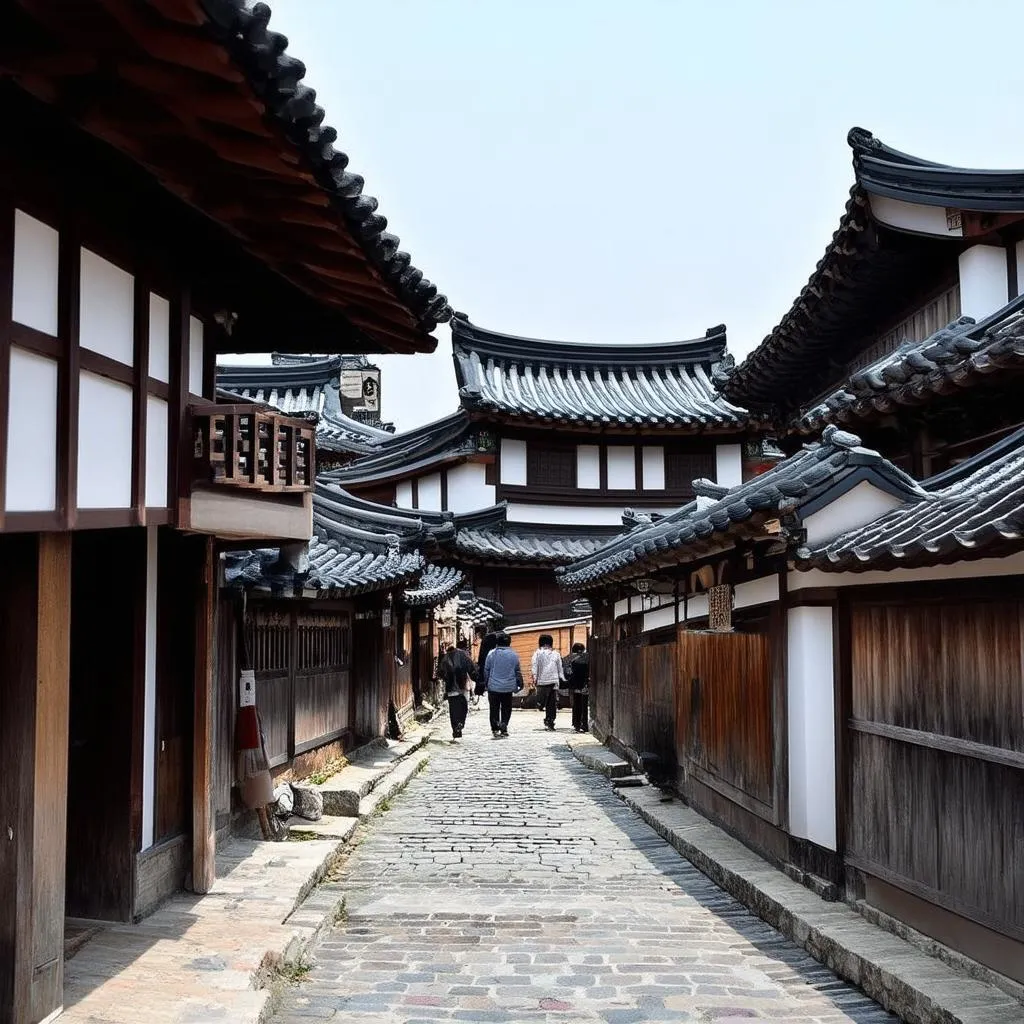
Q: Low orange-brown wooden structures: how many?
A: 1